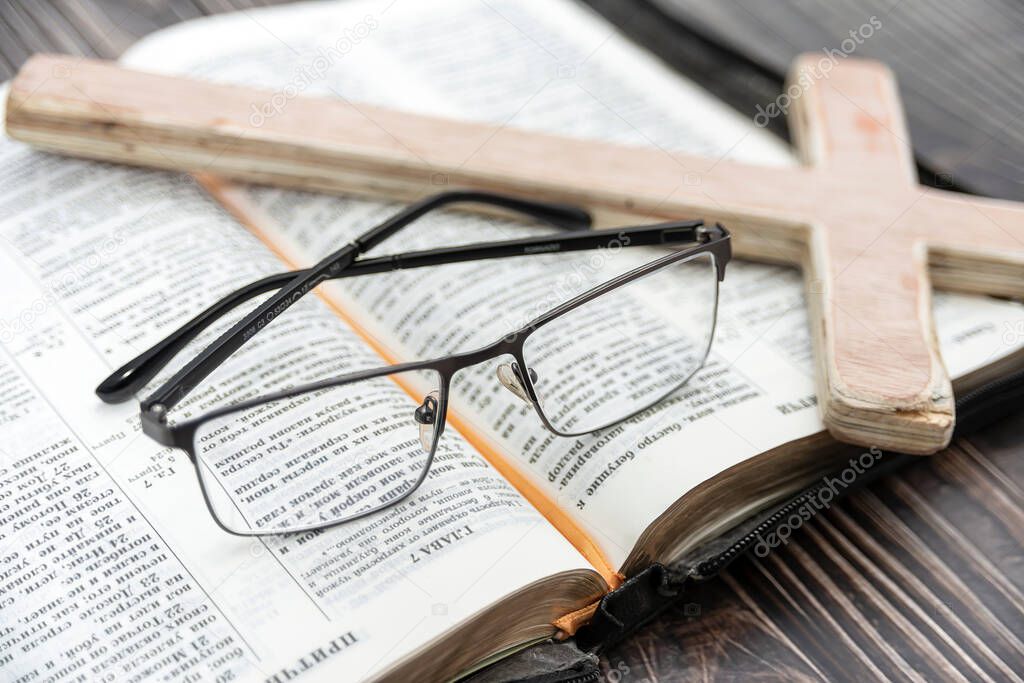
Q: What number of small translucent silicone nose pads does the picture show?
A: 2